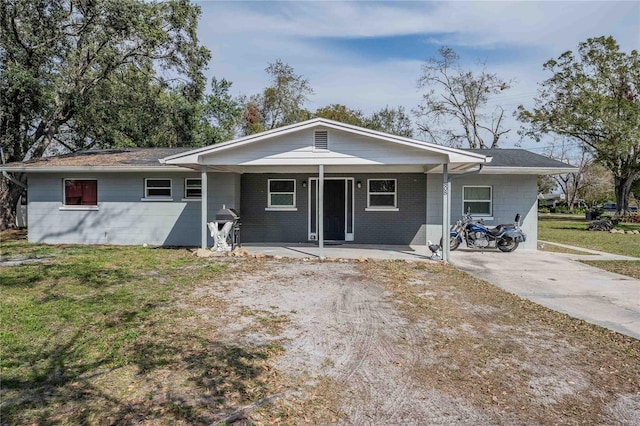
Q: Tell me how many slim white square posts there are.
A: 3